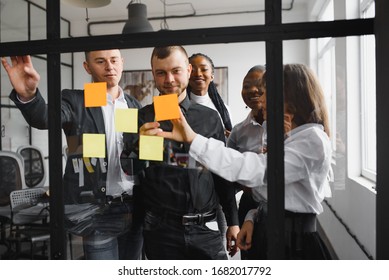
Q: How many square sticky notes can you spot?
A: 5